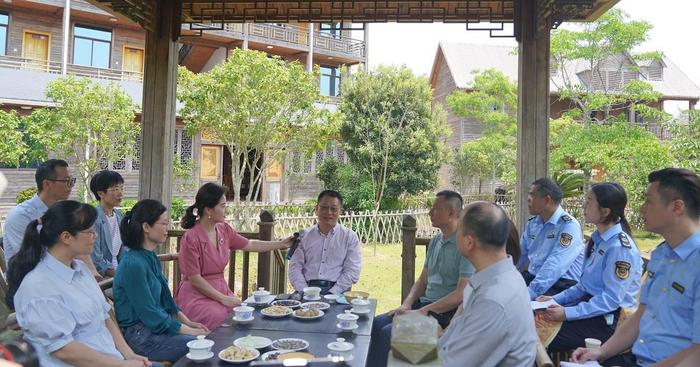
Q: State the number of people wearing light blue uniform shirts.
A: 3